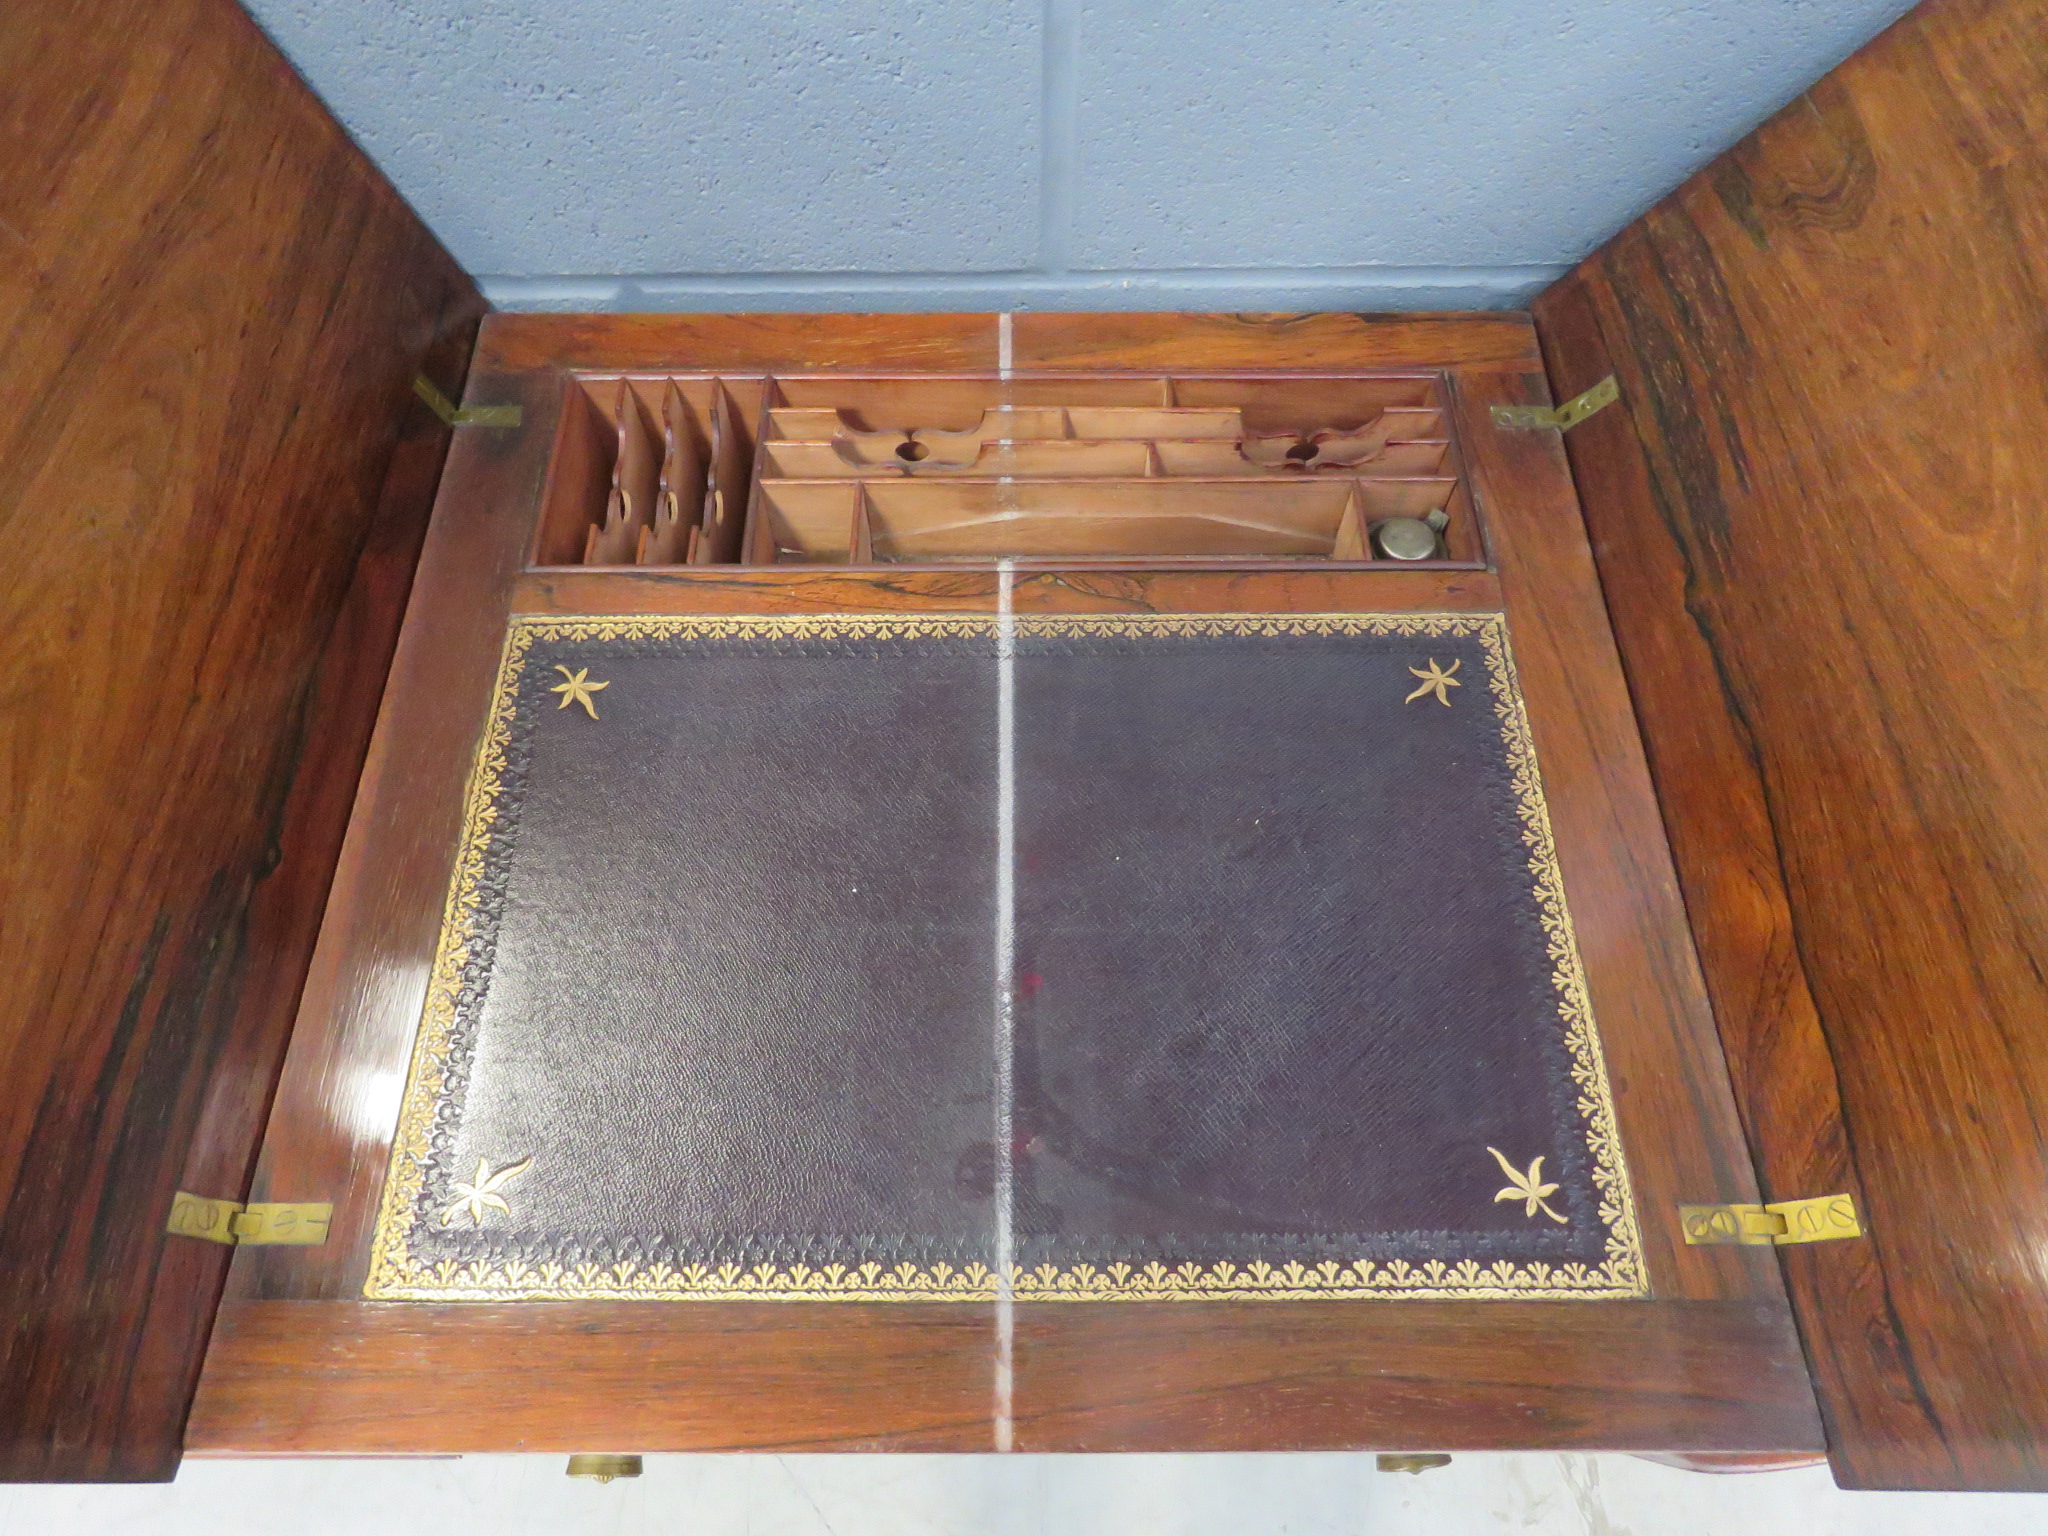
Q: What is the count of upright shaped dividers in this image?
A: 3